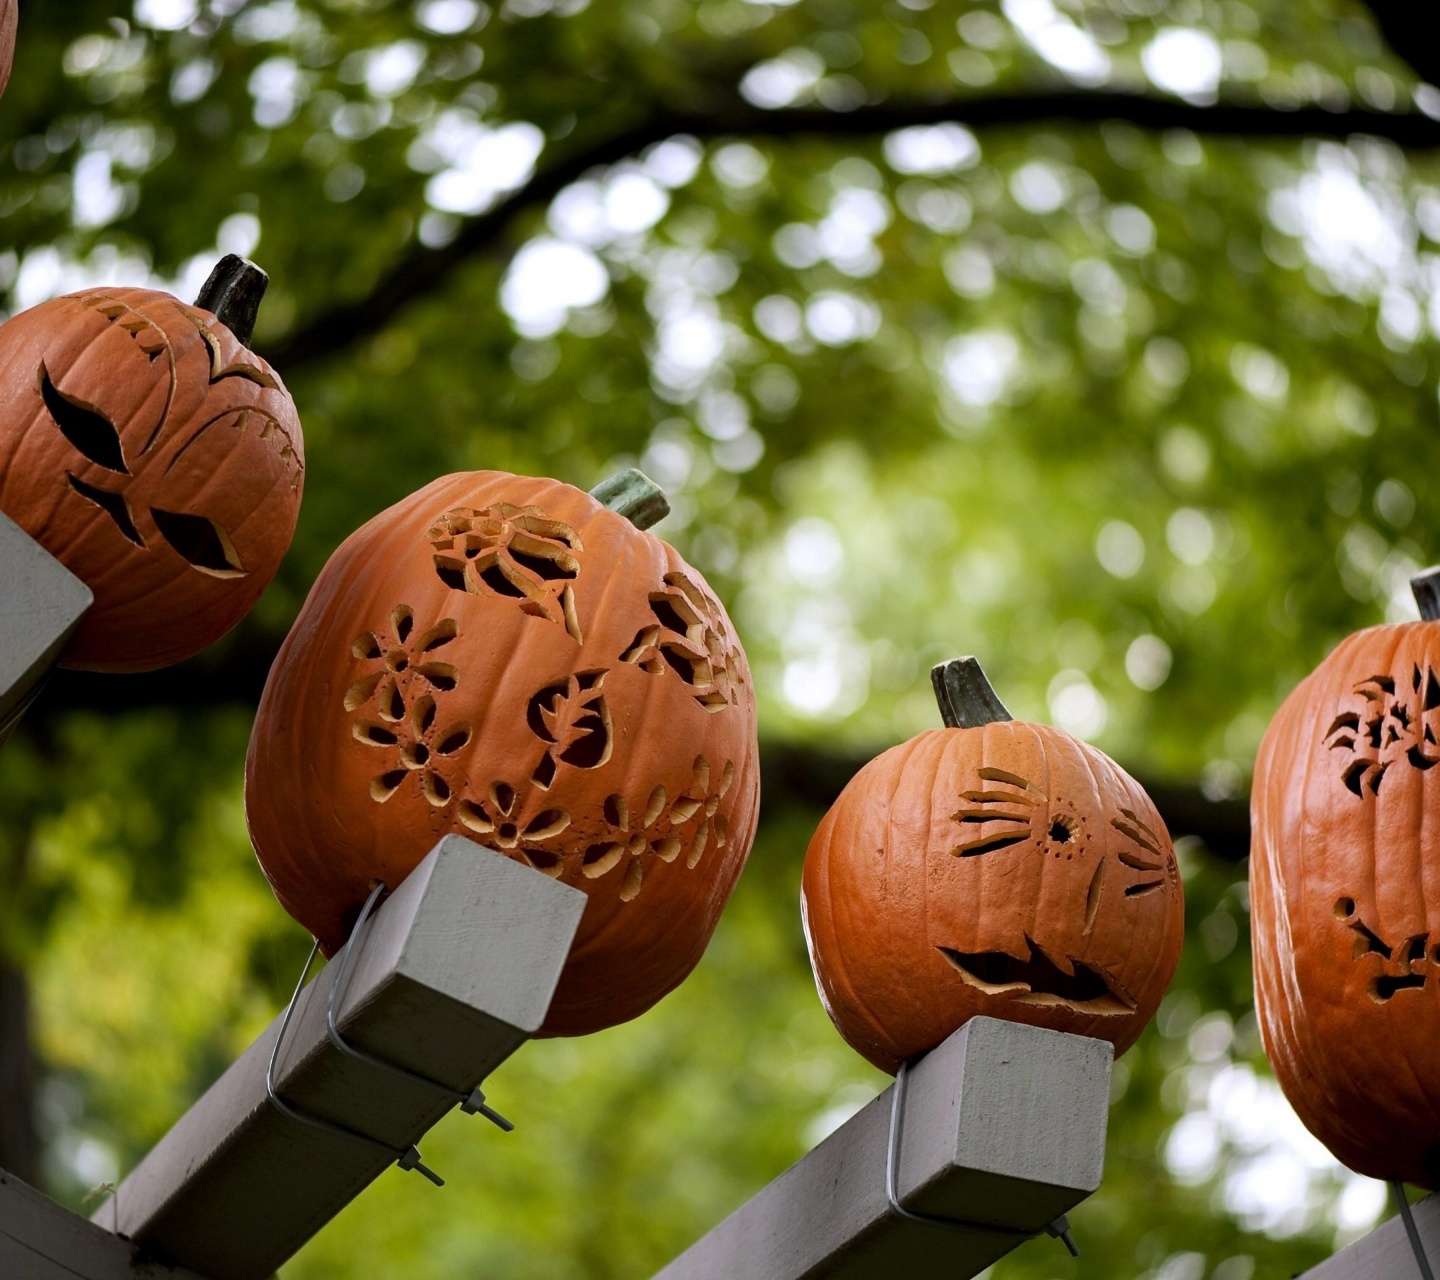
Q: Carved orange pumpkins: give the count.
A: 4